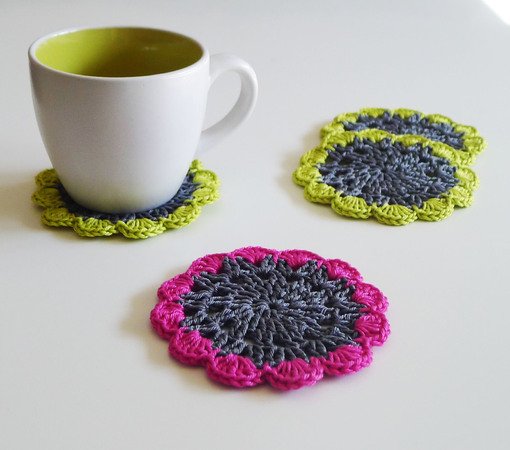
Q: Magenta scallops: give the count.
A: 12